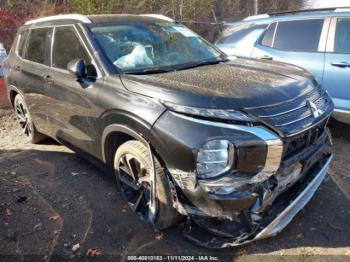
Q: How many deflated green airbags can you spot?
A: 0